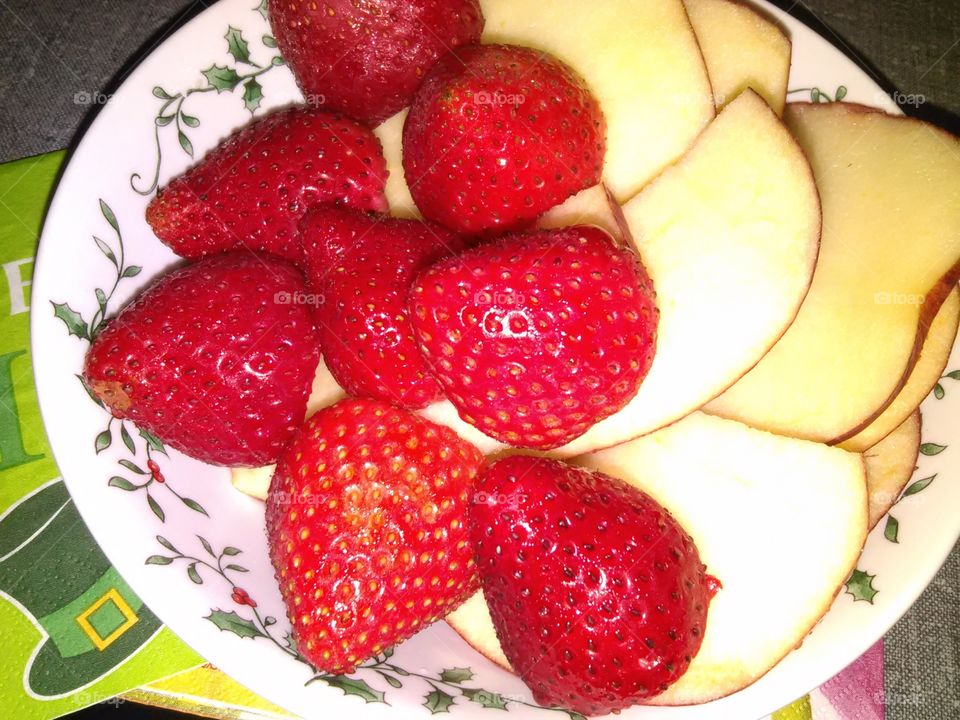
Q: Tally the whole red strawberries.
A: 8